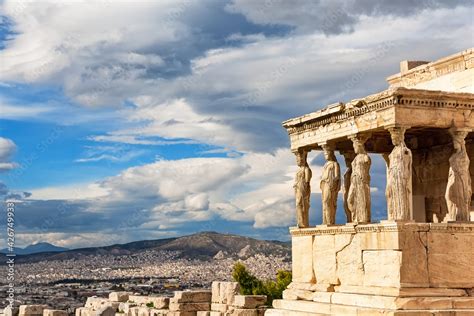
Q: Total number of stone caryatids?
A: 6